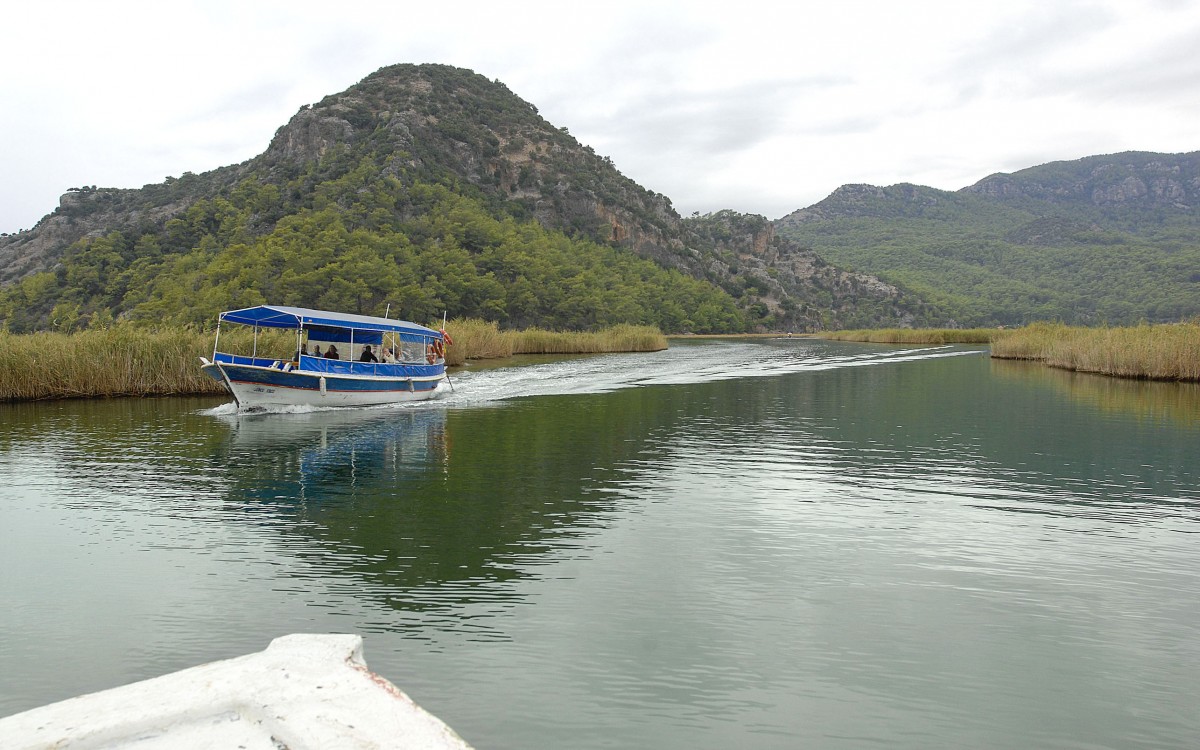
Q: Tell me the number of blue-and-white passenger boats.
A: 1